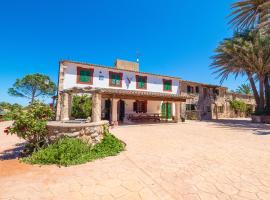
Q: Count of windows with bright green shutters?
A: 4